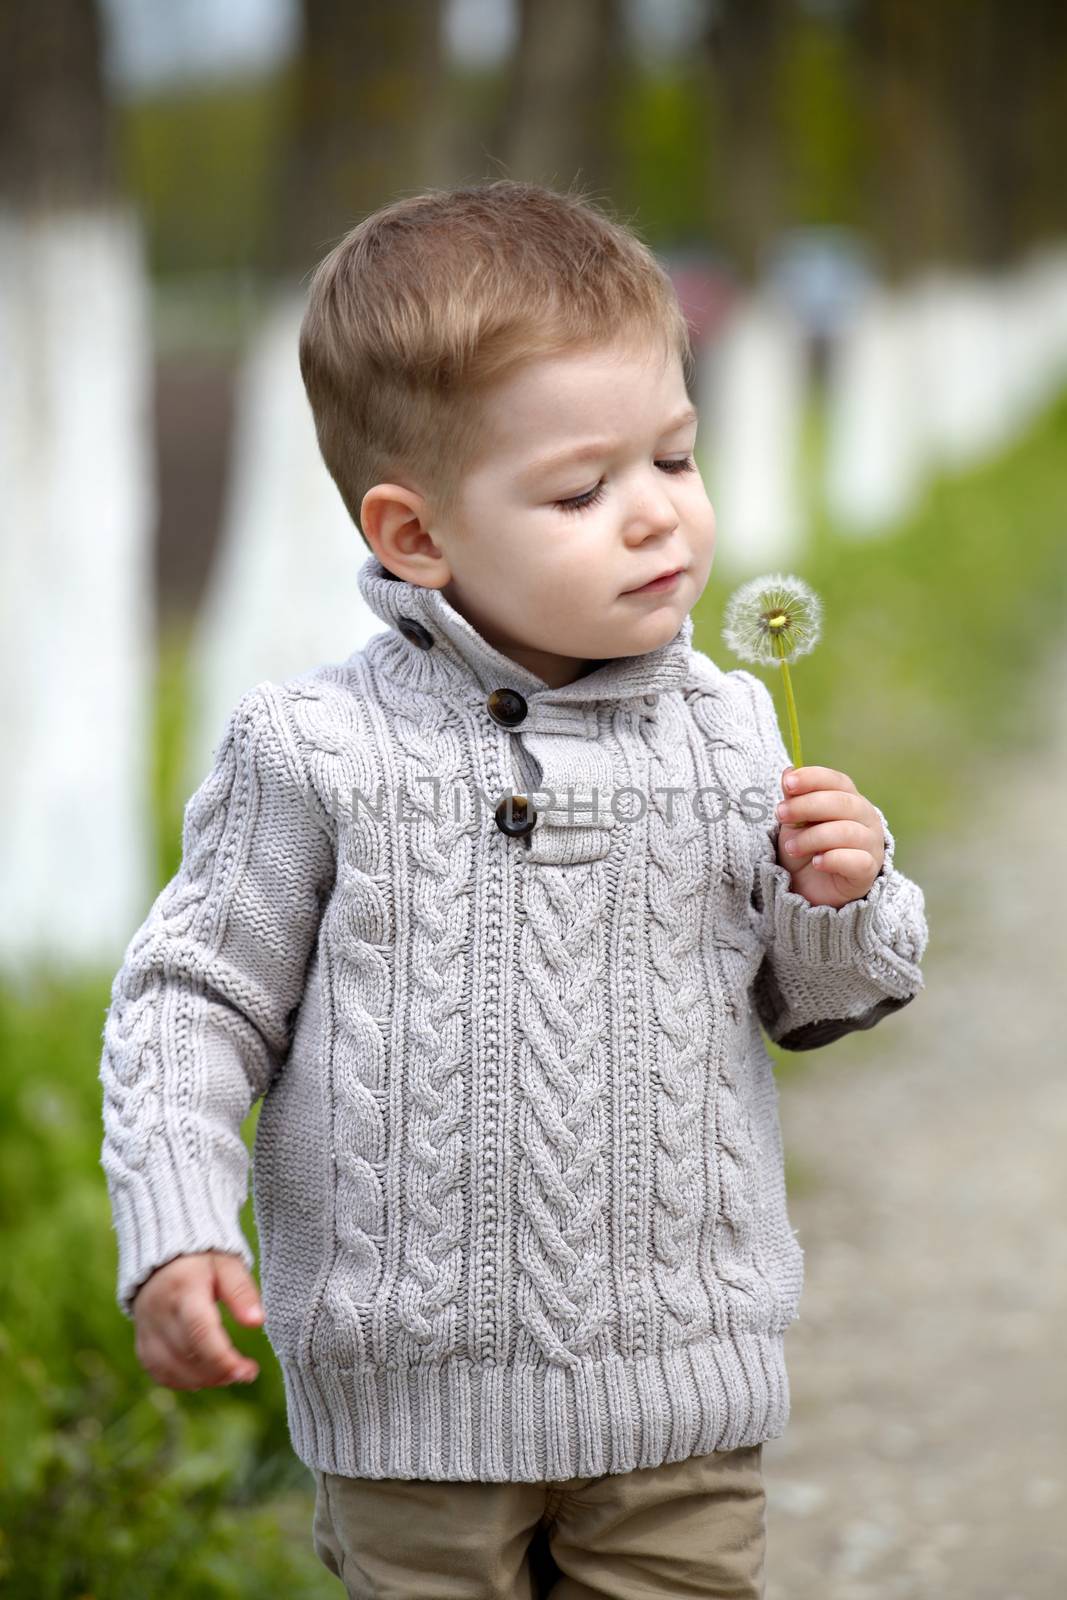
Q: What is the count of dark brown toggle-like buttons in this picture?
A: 3